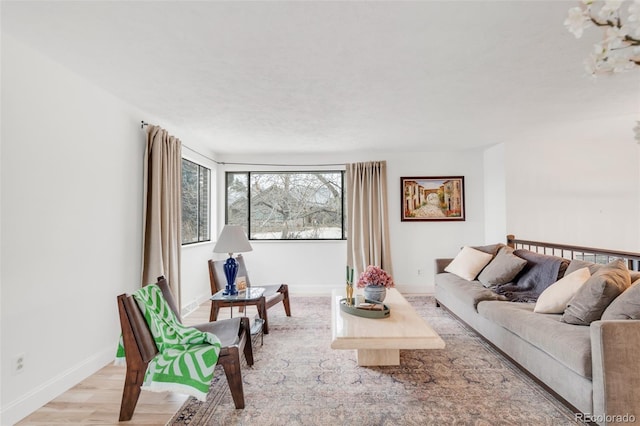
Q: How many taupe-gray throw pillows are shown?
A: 3